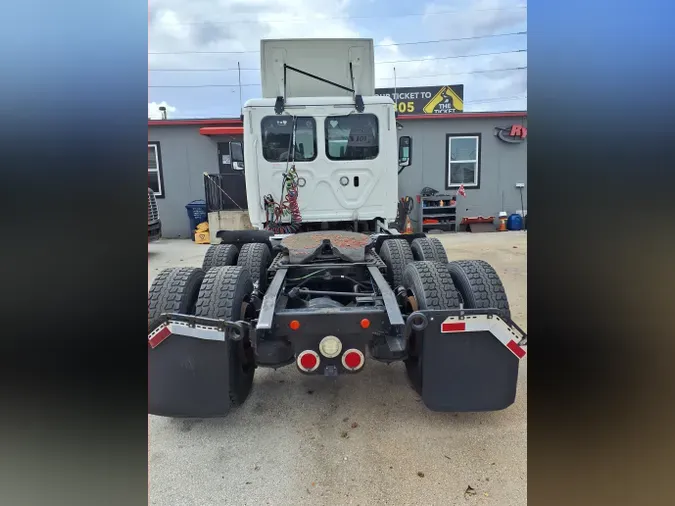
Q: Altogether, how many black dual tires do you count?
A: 8